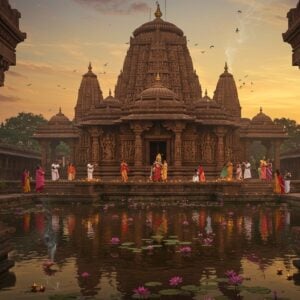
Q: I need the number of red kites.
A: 0